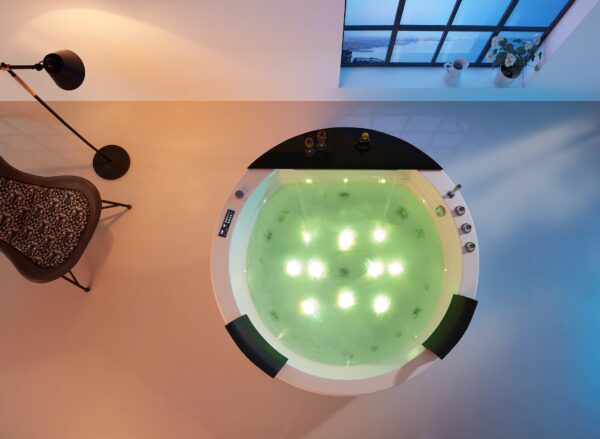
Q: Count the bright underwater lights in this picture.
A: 10